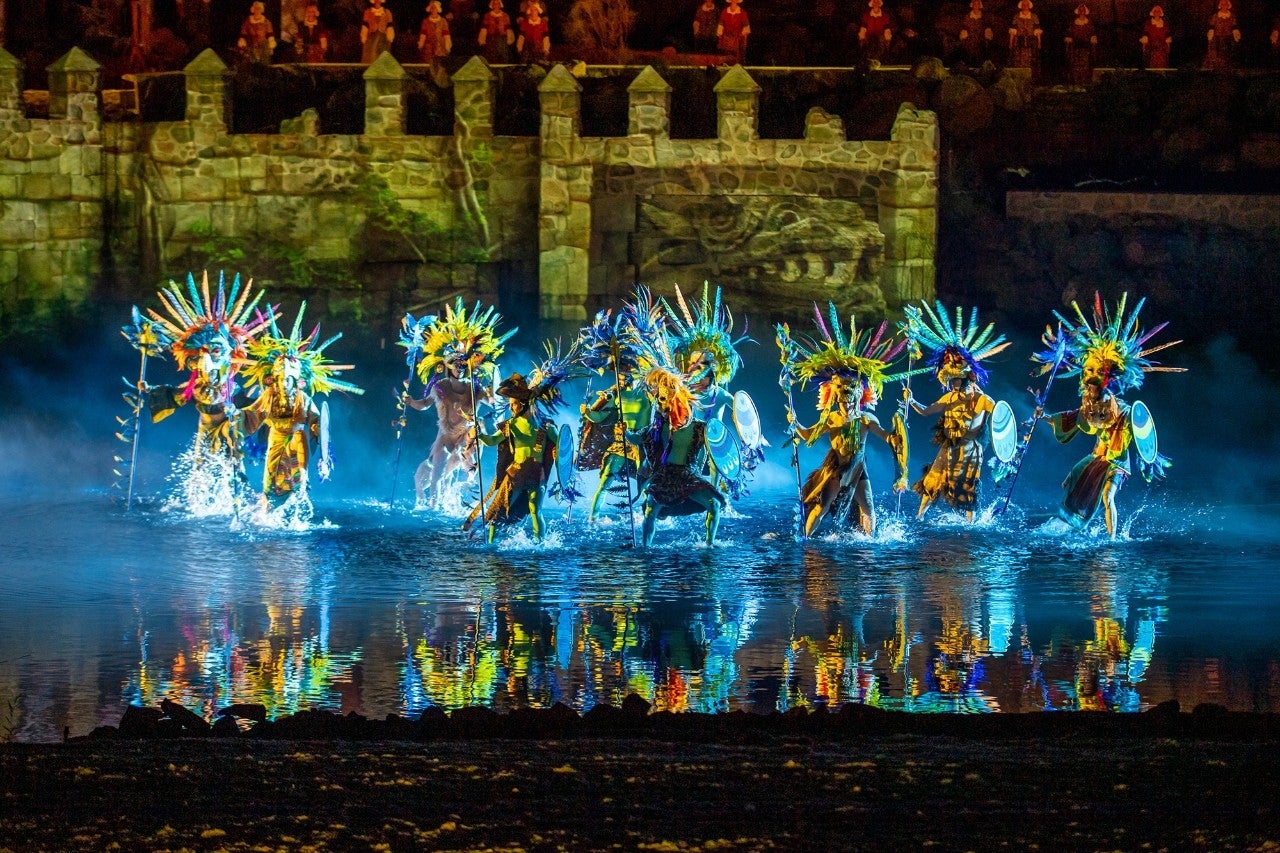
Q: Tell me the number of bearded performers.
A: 1